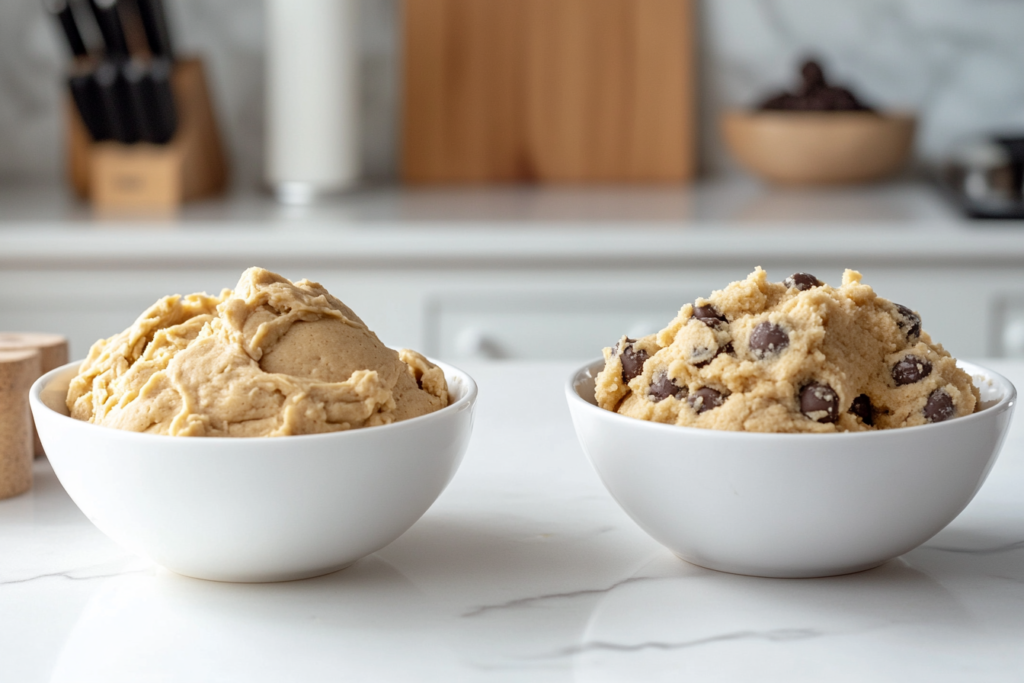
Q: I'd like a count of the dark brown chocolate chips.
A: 12